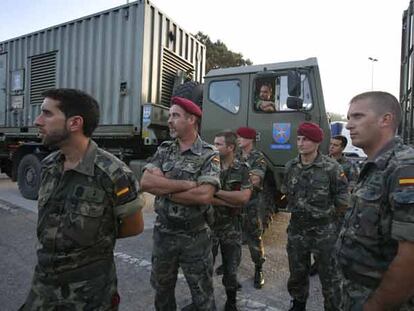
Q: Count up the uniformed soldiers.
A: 8